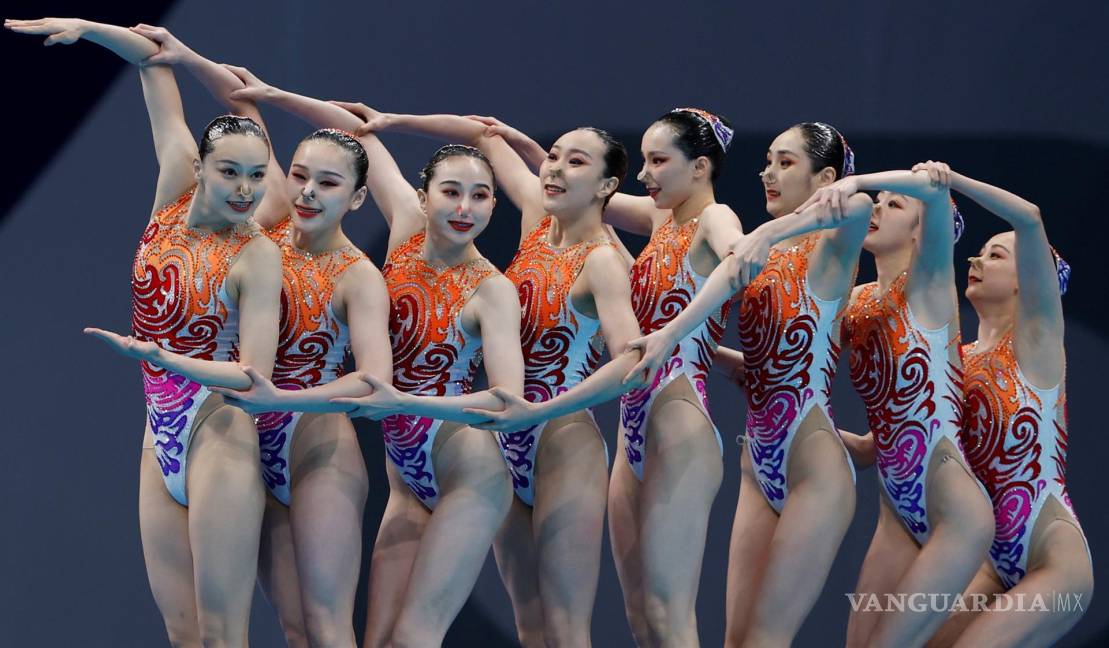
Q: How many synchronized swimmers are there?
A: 8